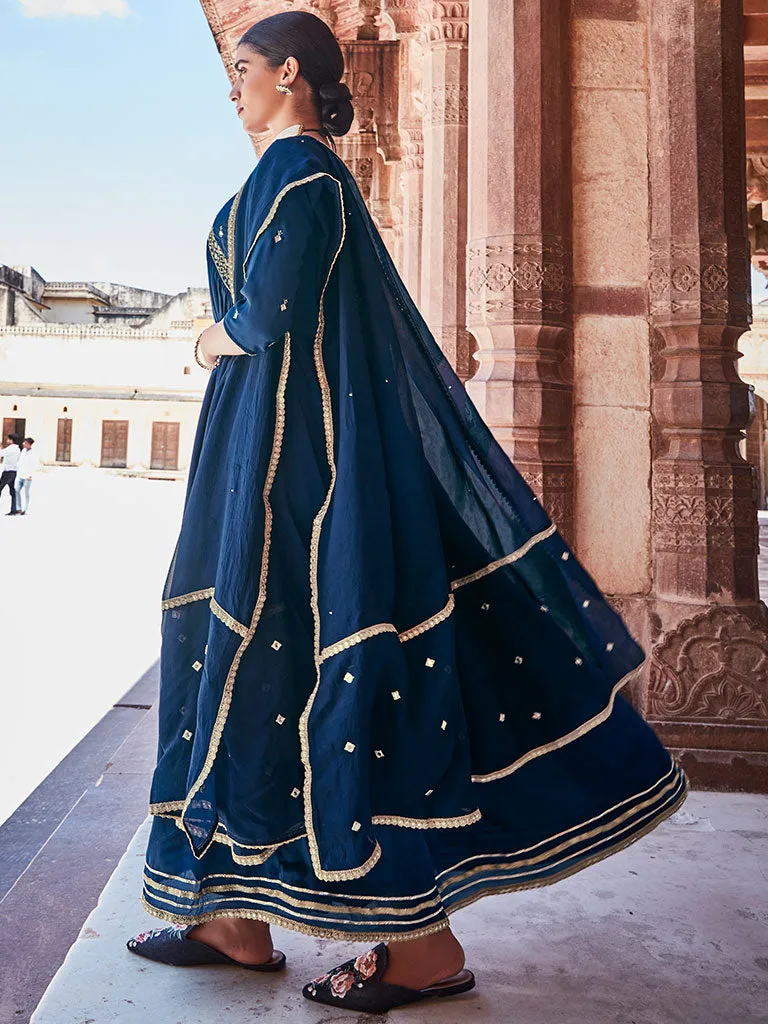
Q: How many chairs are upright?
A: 0